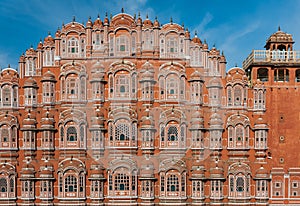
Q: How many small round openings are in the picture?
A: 3